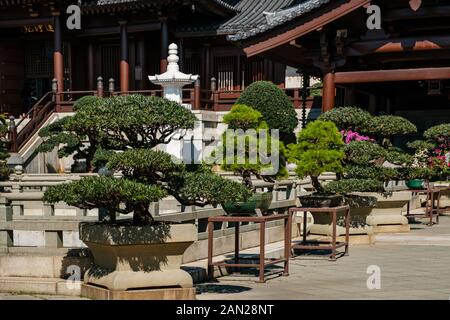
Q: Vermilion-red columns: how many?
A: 4